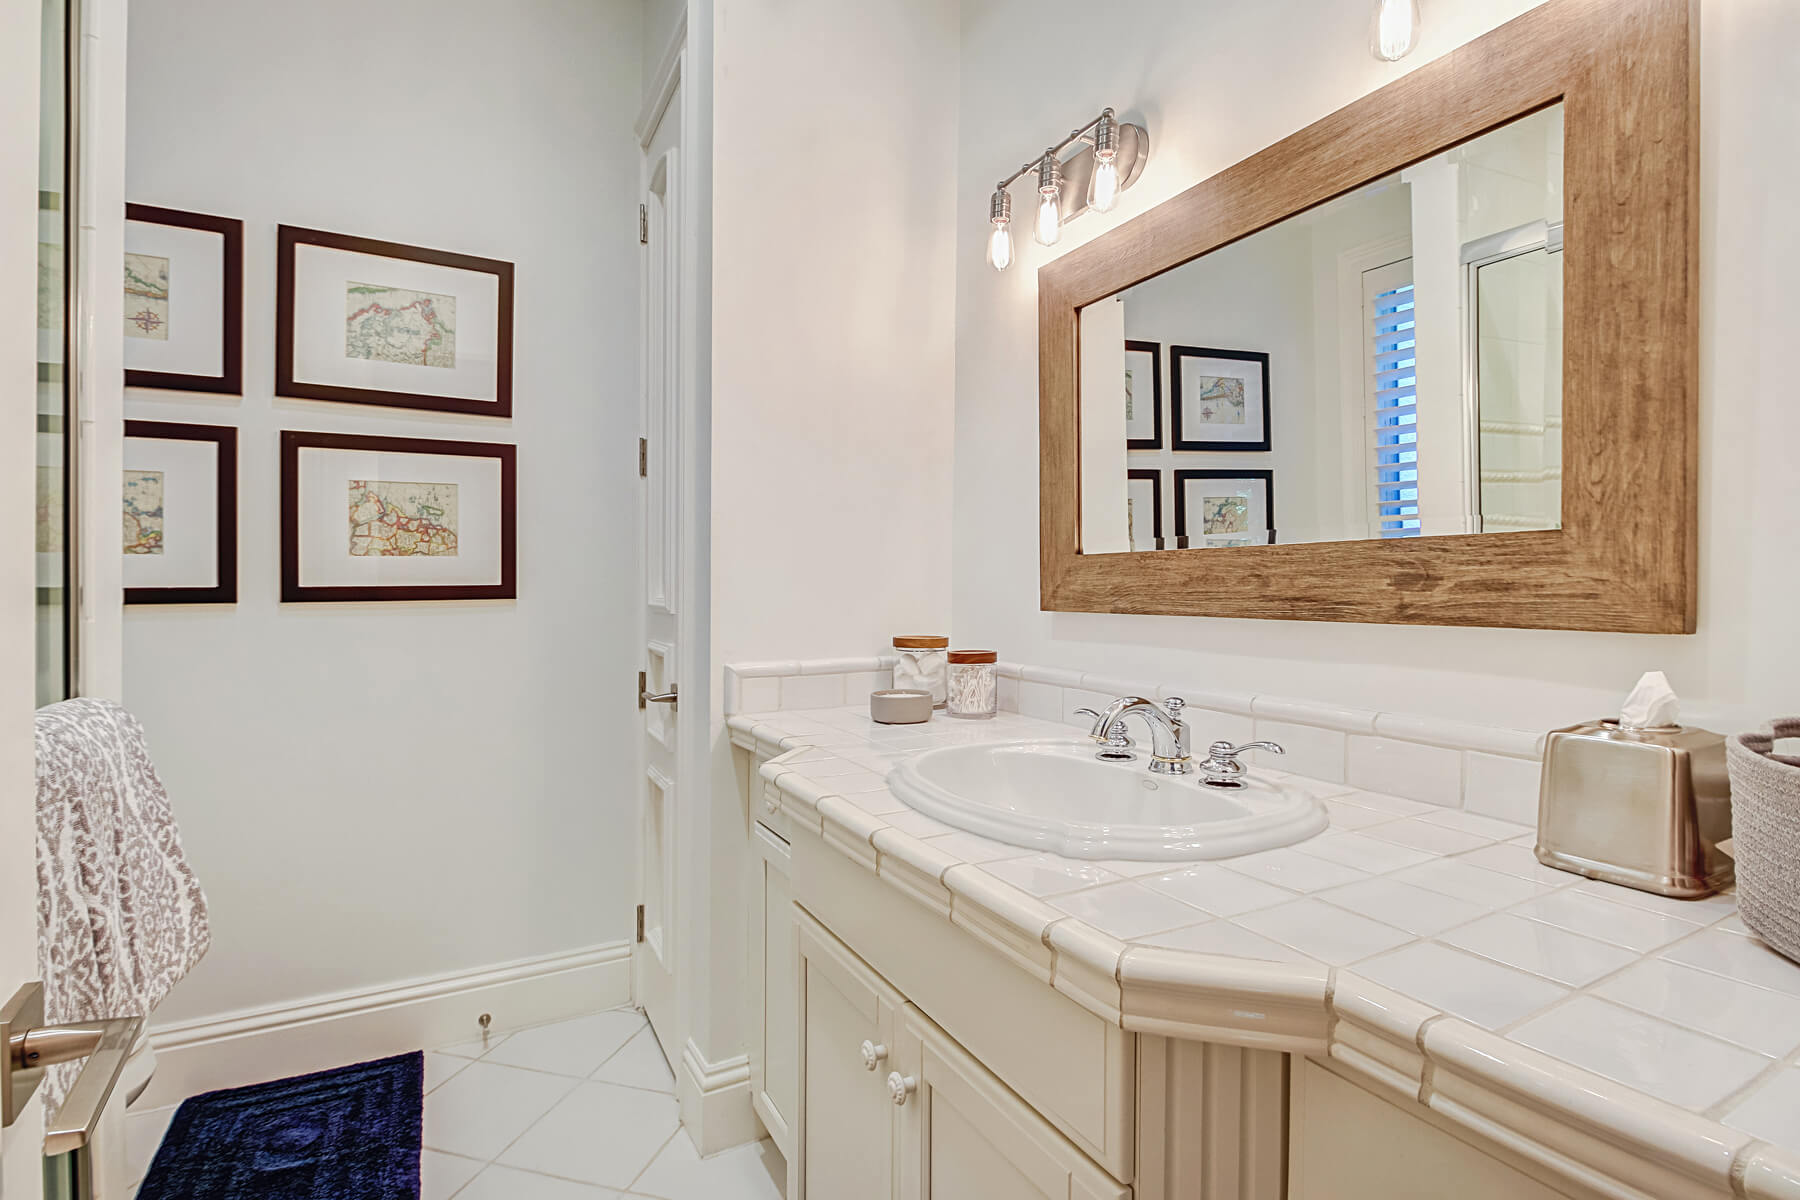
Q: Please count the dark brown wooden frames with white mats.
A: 4